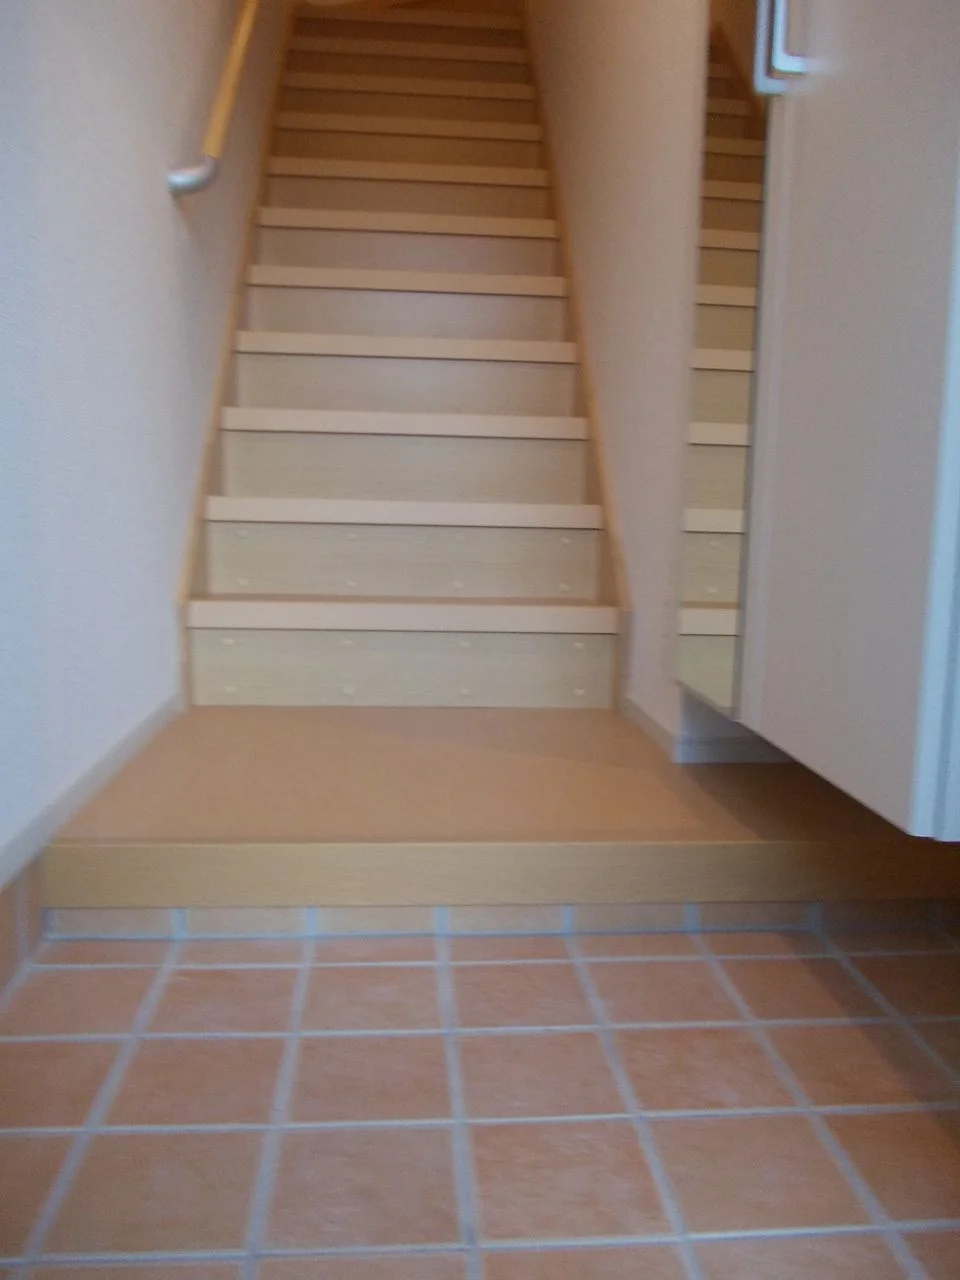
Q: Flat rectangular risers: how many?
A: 11